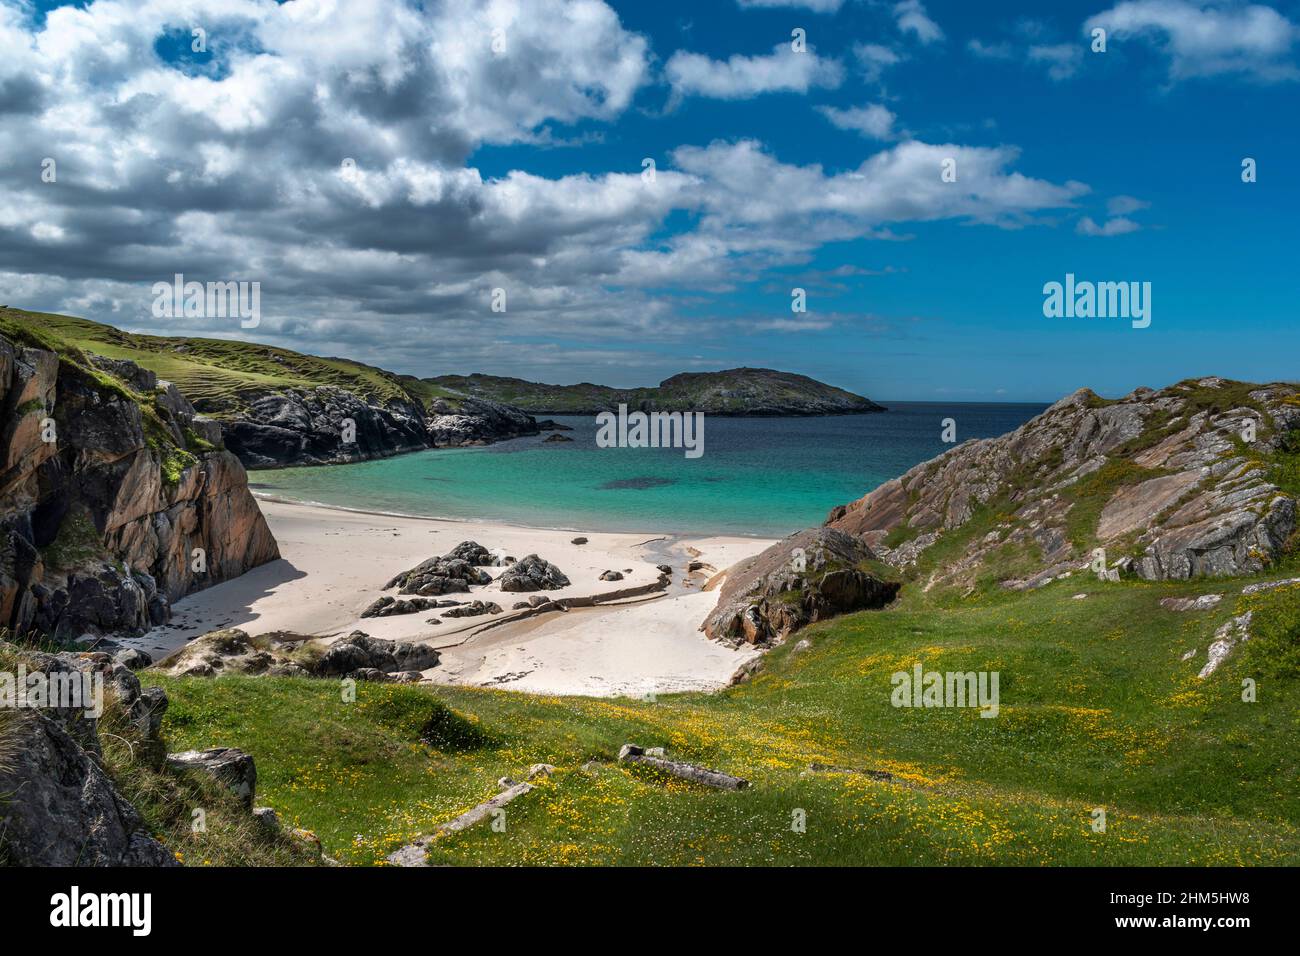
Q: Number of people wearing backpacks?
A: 0